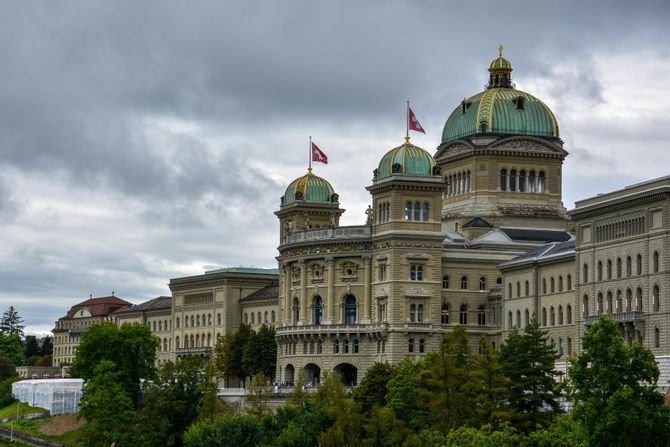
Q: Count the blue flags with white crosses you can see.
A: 0